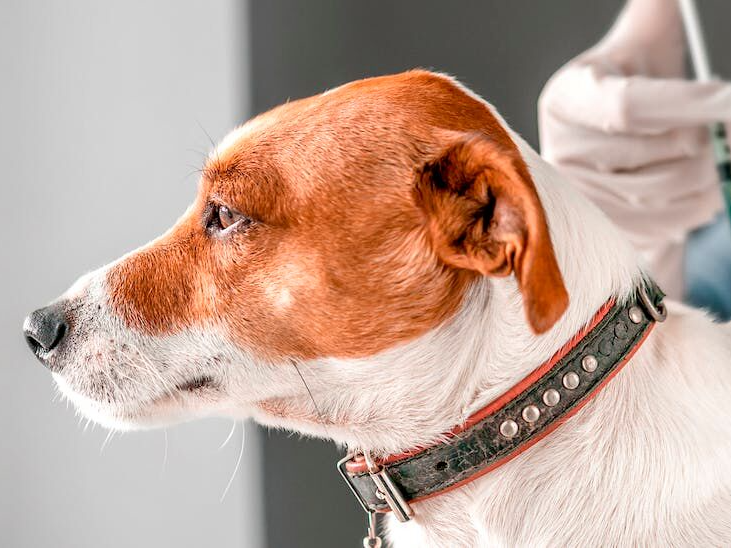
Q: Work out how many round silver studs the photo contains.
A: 6